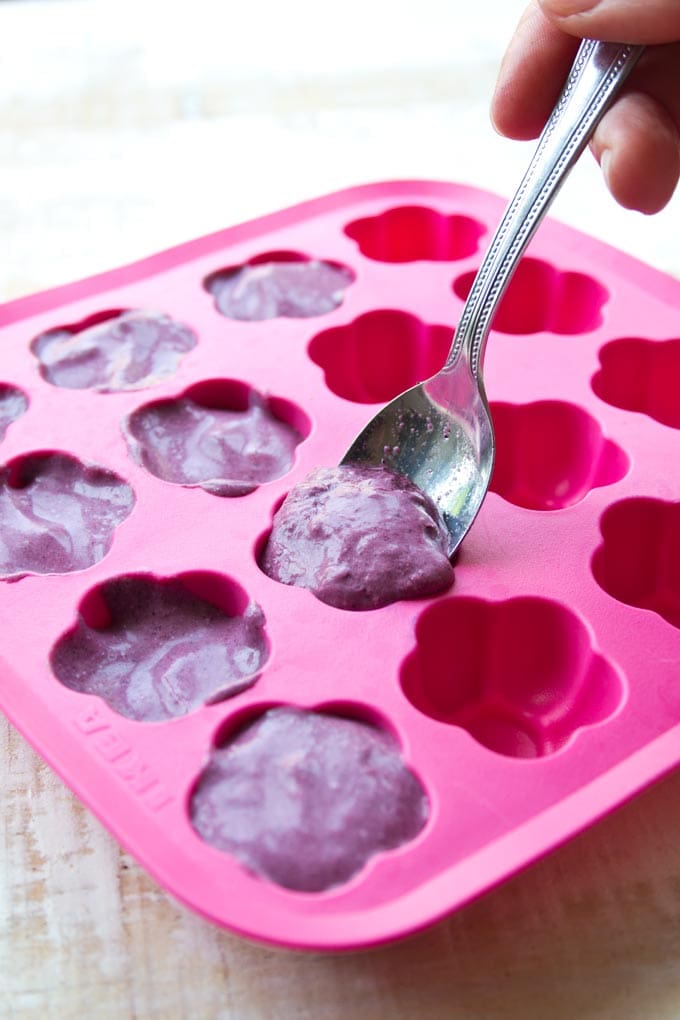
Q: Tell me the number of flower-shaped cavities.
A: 15